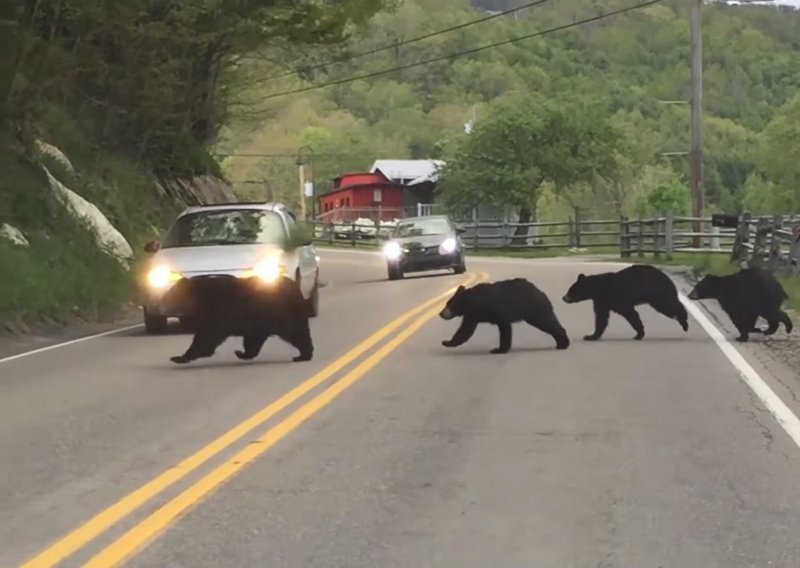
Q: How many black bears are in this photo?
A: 4